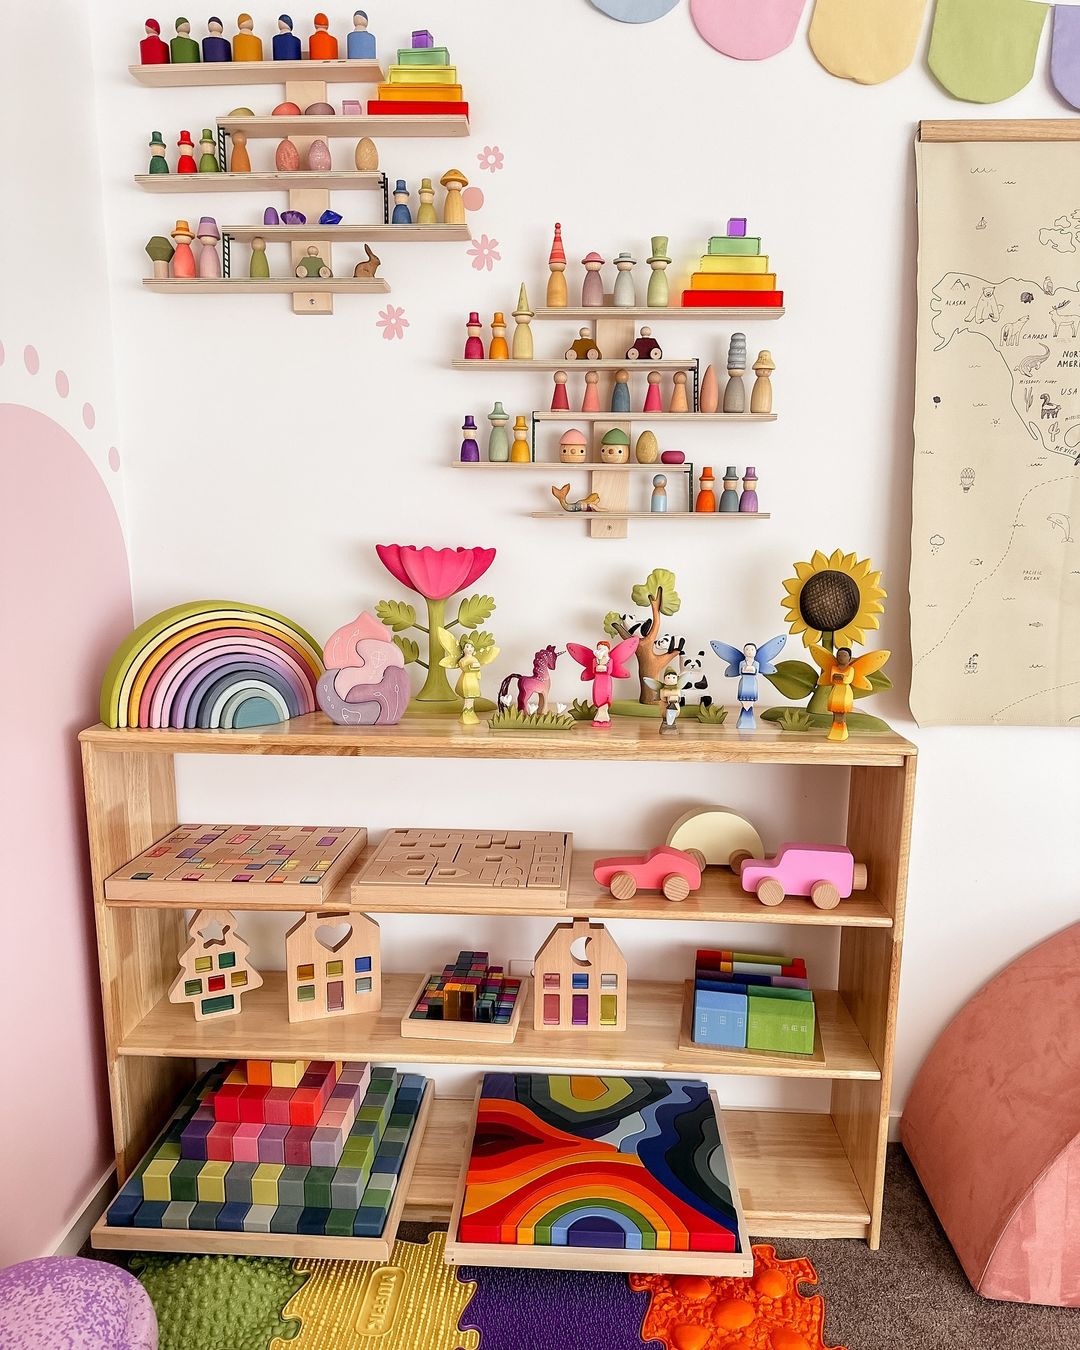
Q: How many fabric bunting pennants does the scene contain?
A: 5